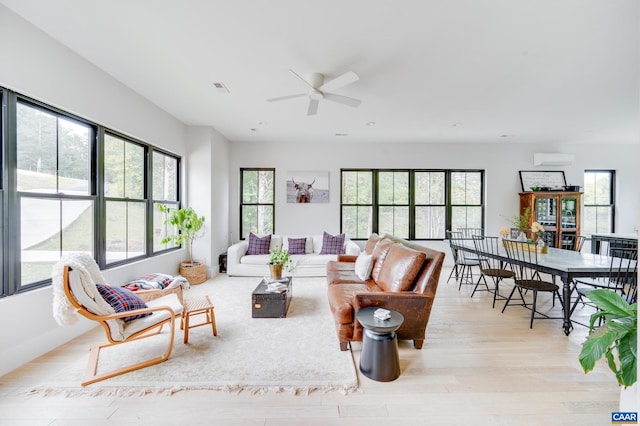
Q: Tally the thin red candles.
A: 0